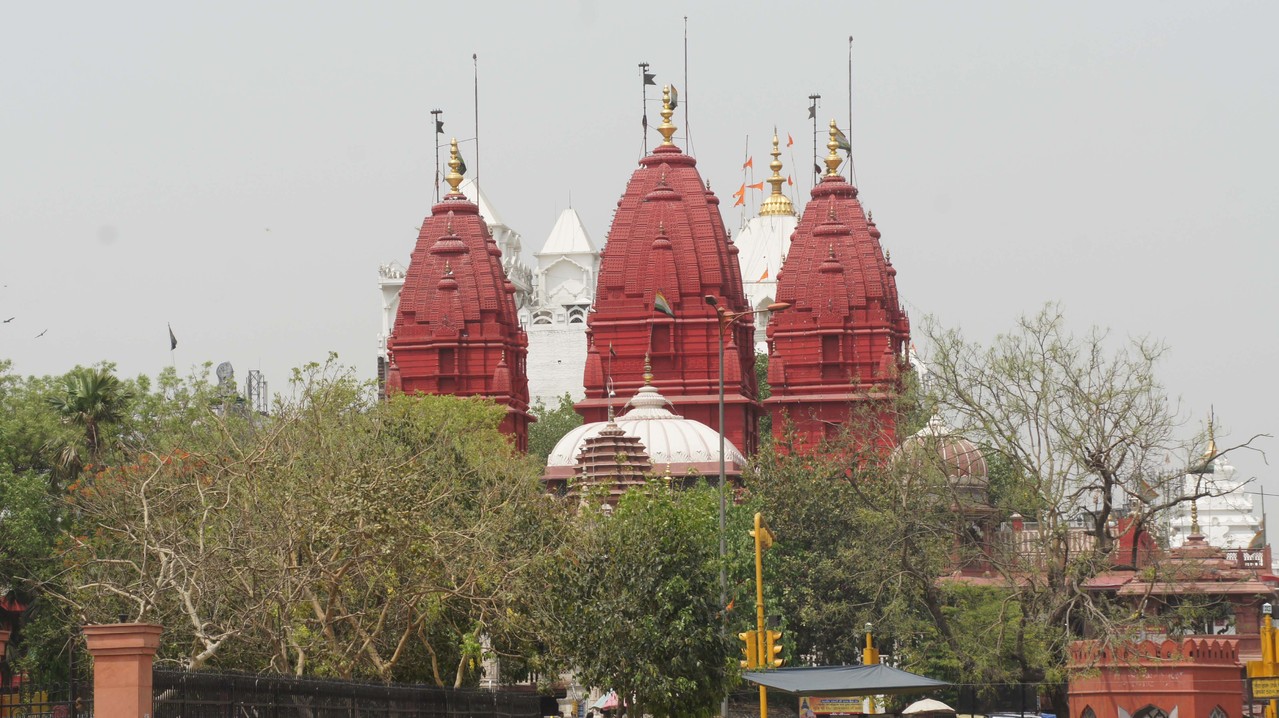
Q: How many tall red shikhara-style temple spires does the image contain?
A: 3